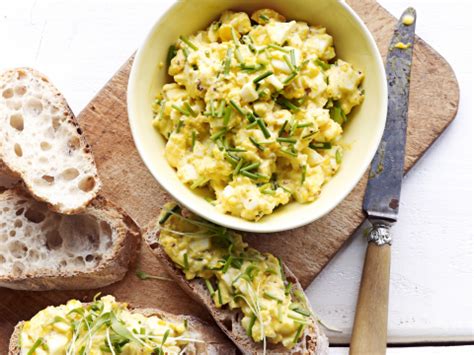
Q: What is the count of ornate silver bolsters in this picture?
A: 1